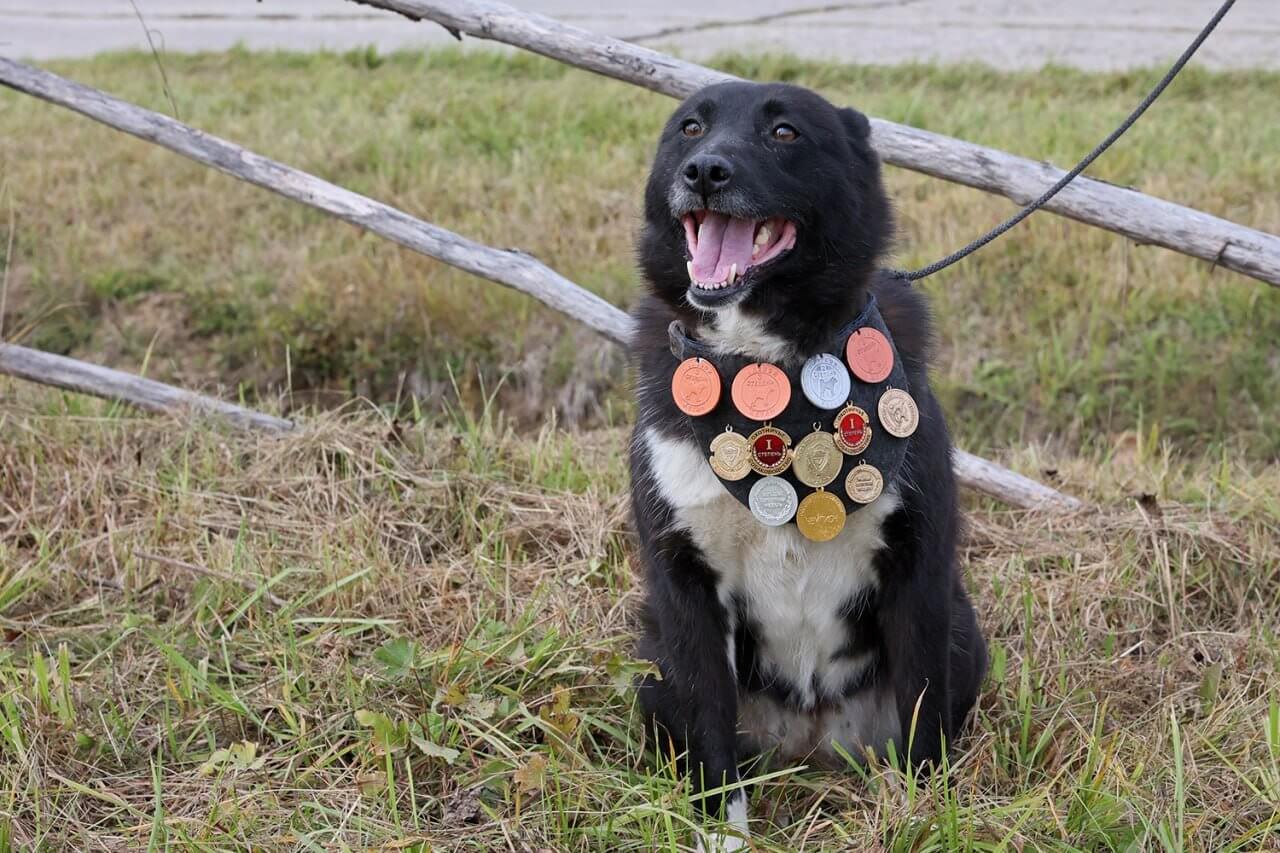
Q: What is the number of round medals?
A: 12